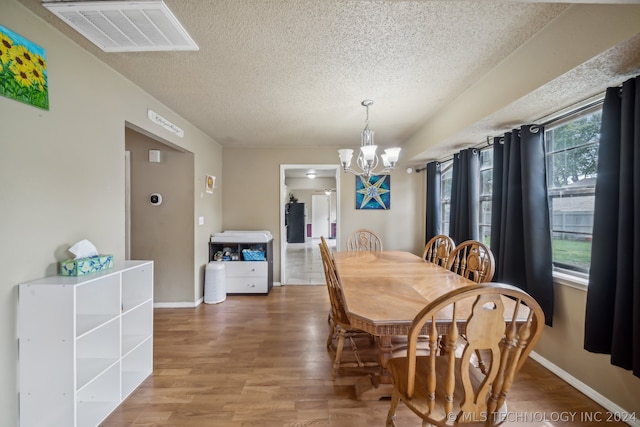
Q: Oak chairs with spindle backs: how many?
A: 6